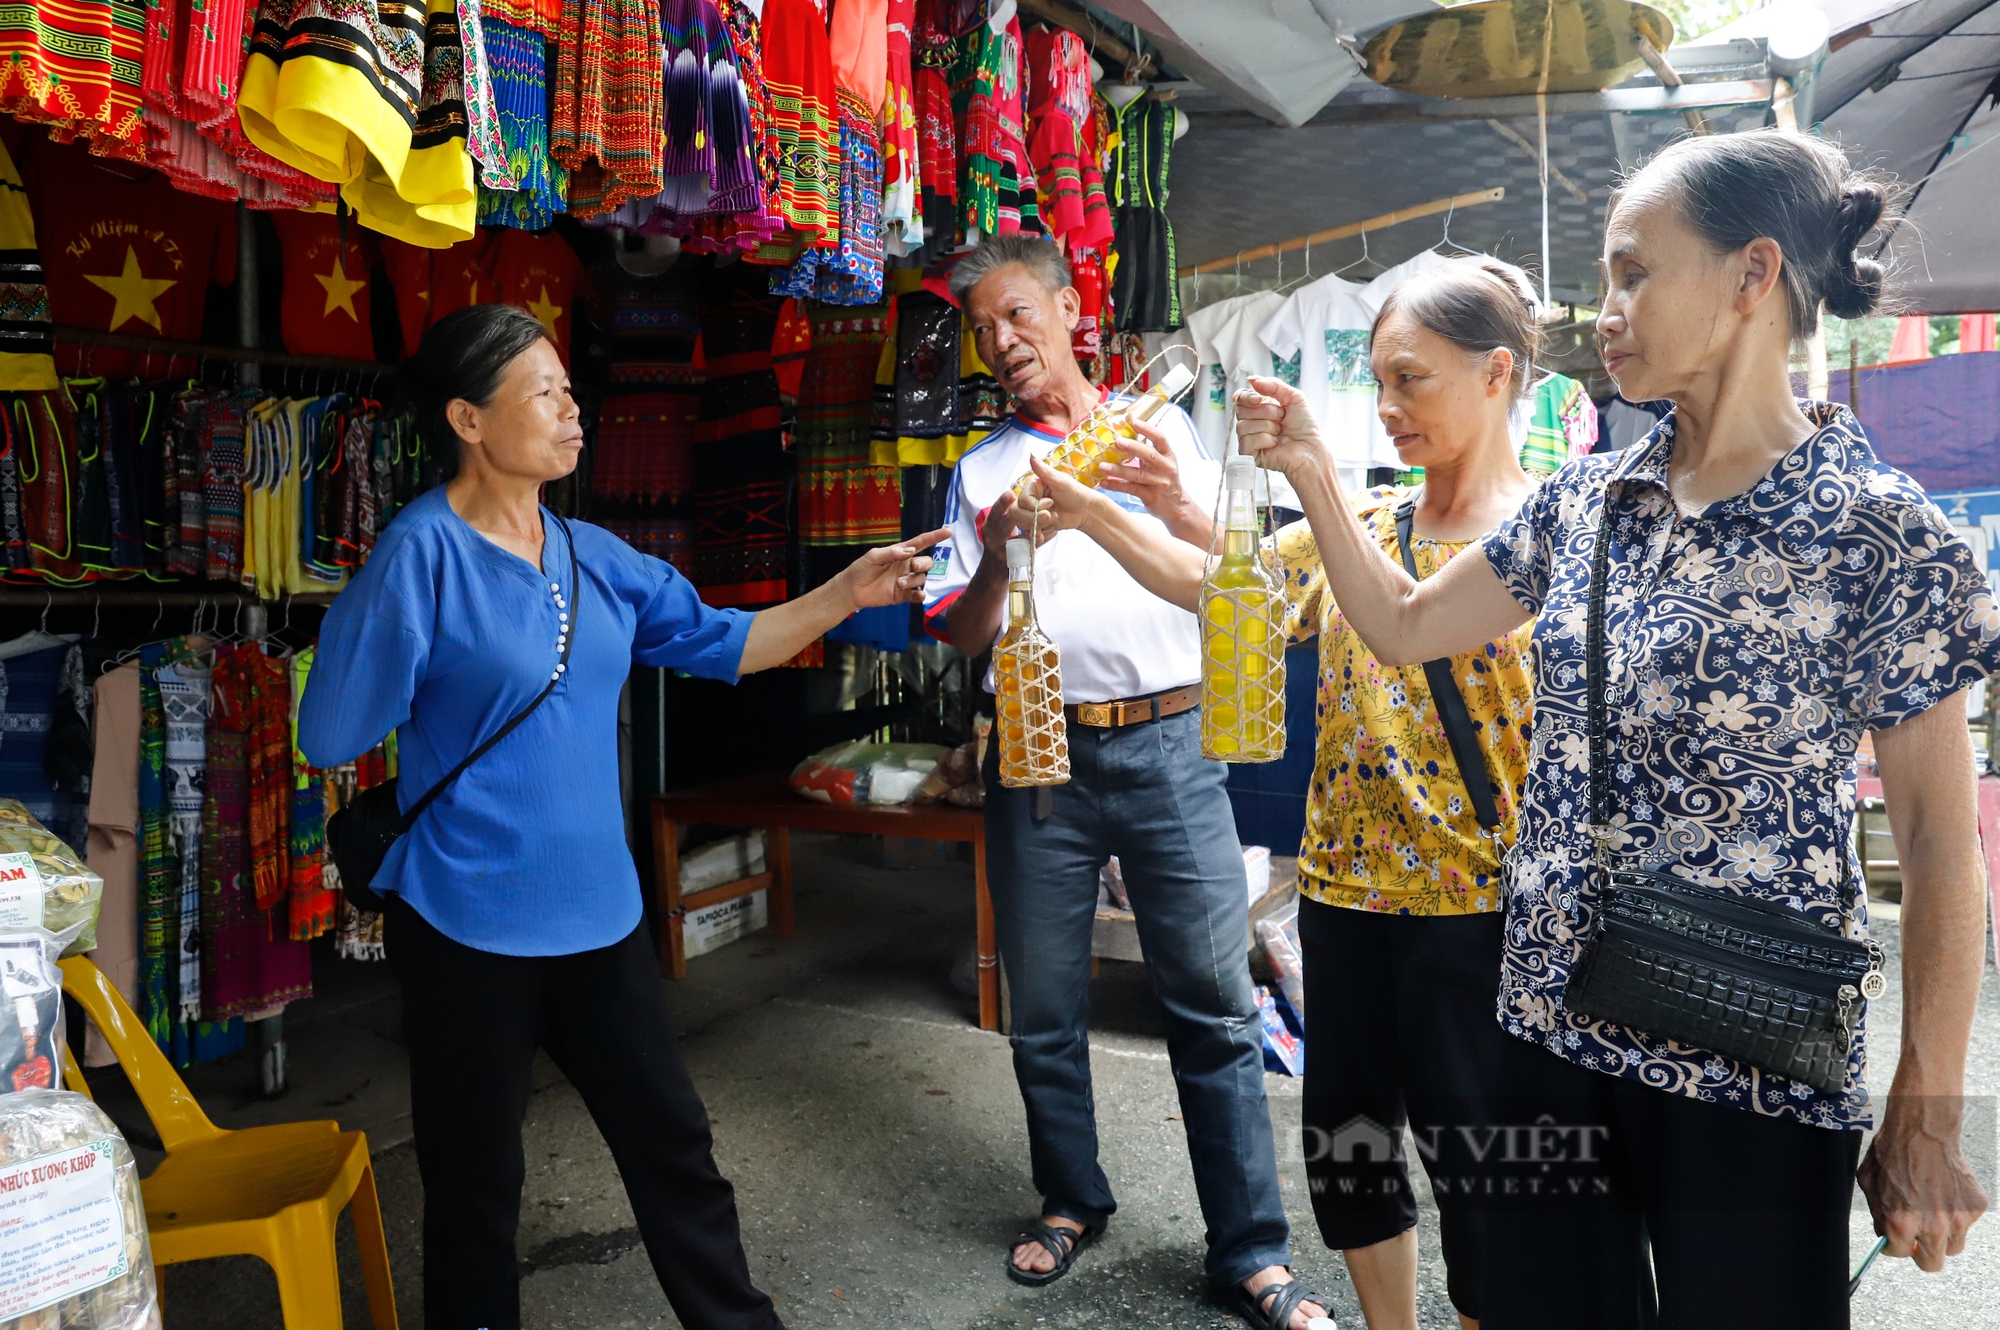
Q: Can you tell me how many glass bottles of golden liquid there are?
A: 3